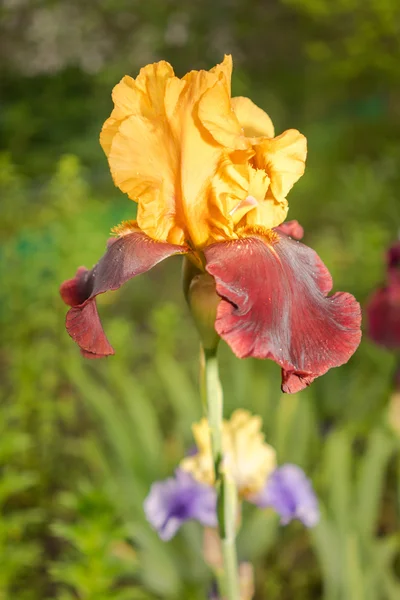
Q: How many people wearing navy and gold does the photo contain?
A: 0